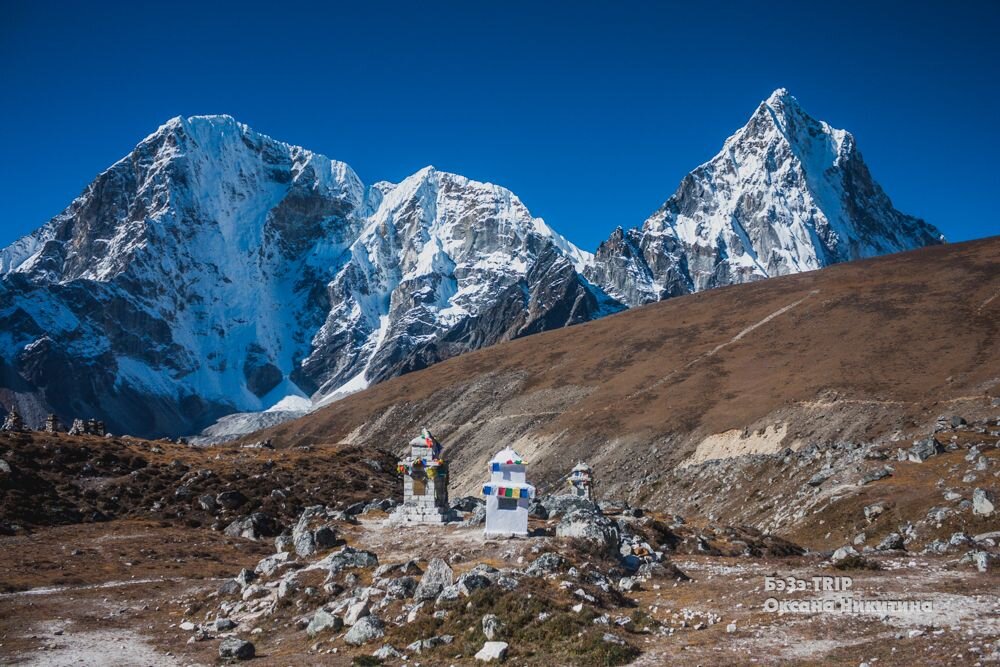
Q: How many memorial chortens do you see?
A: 3